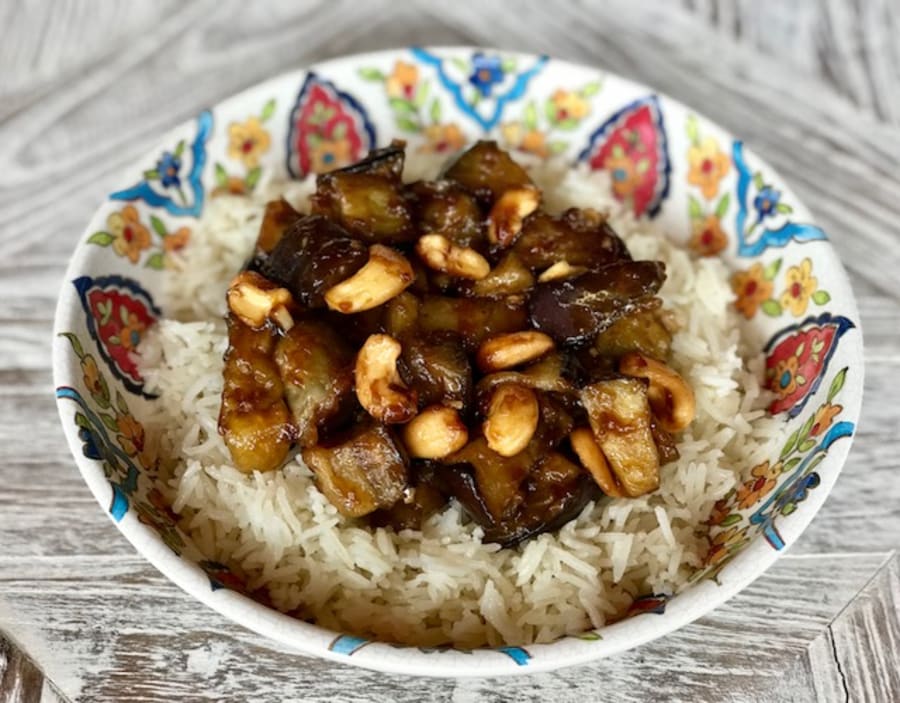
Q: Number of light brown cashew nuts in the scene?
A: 11